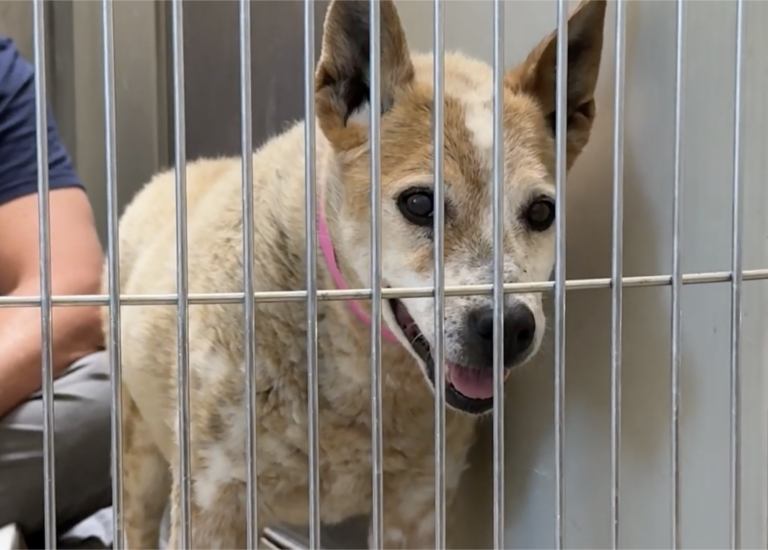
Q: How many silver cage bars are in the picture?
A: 13